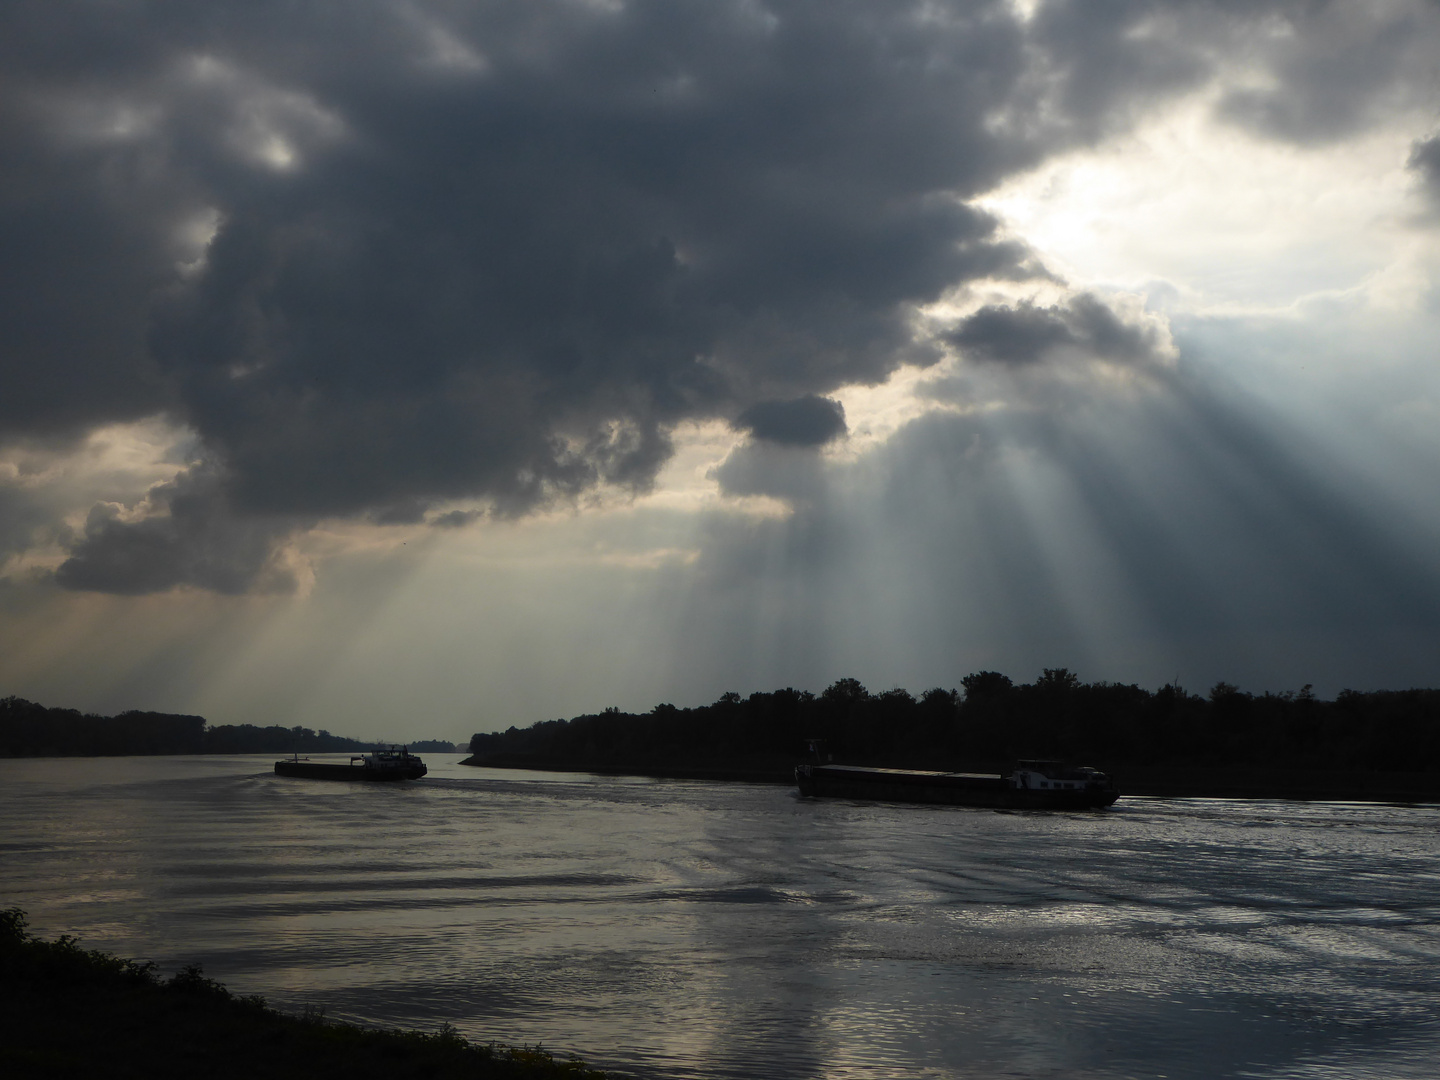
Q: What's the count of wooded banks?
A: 2